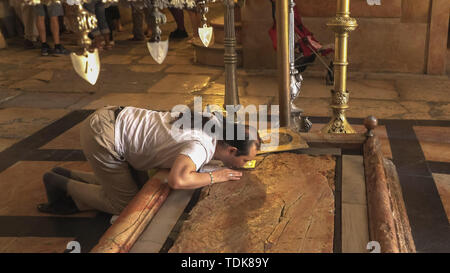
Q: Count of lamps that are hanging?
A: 3